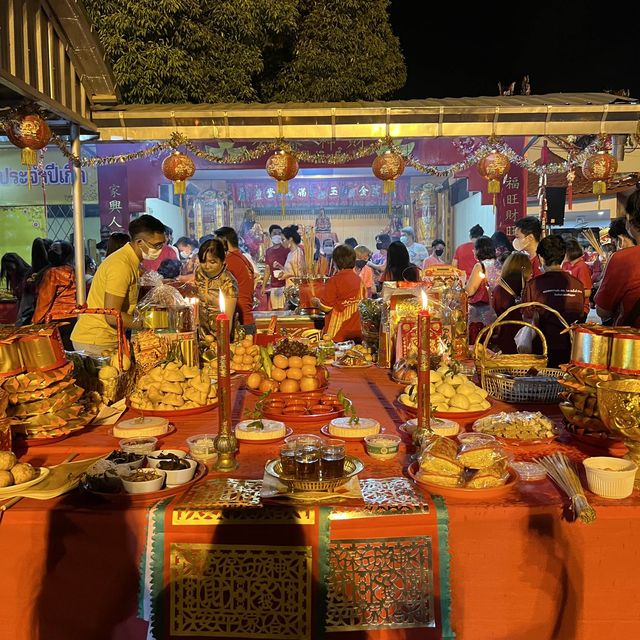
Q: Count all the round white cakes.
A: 4